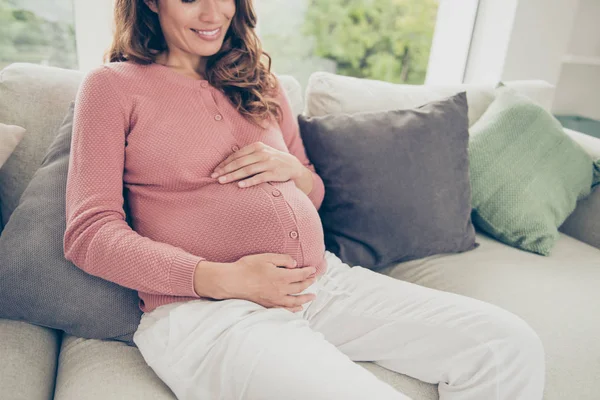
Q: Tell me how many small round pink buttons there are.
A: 5